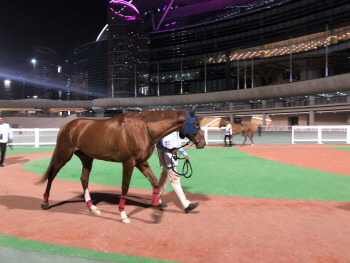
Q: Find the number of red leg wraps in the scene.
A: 4